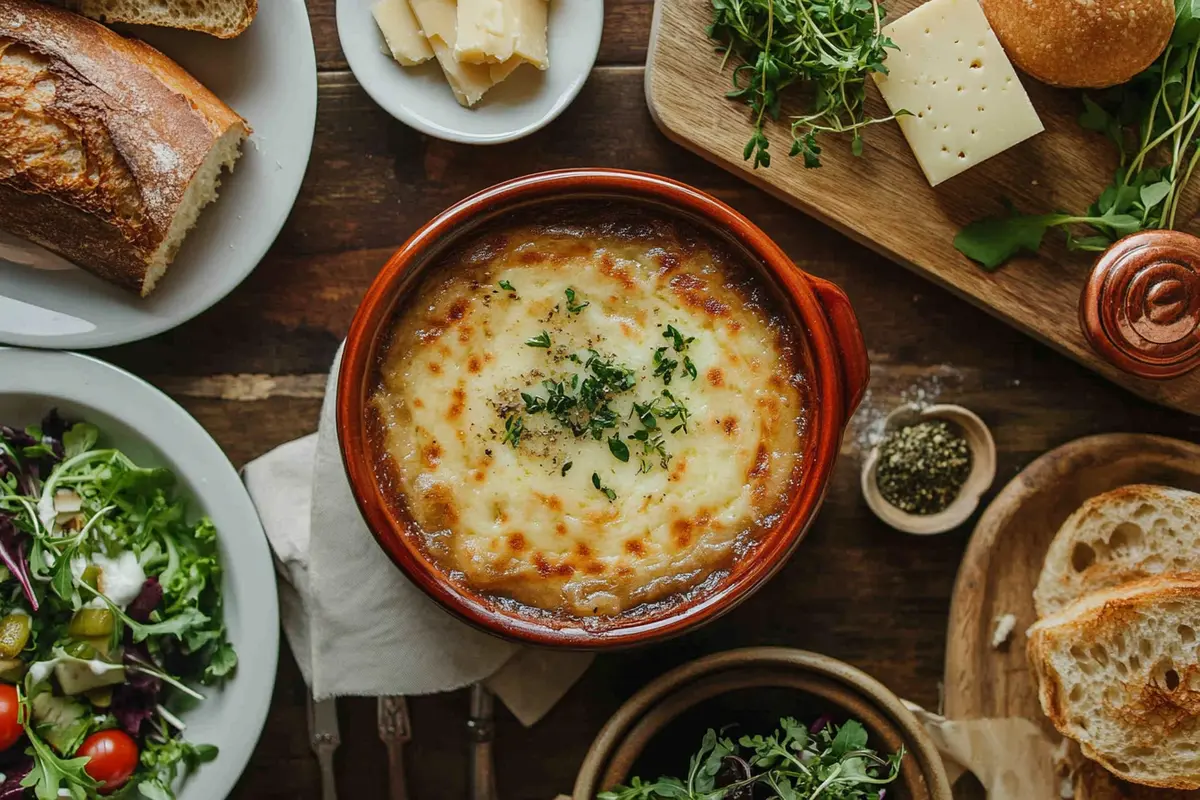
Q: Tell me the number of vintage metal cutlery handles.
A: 3